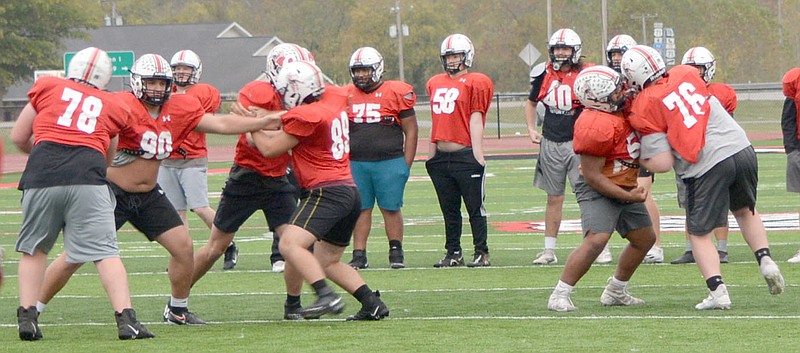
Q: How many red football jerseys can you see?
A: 12